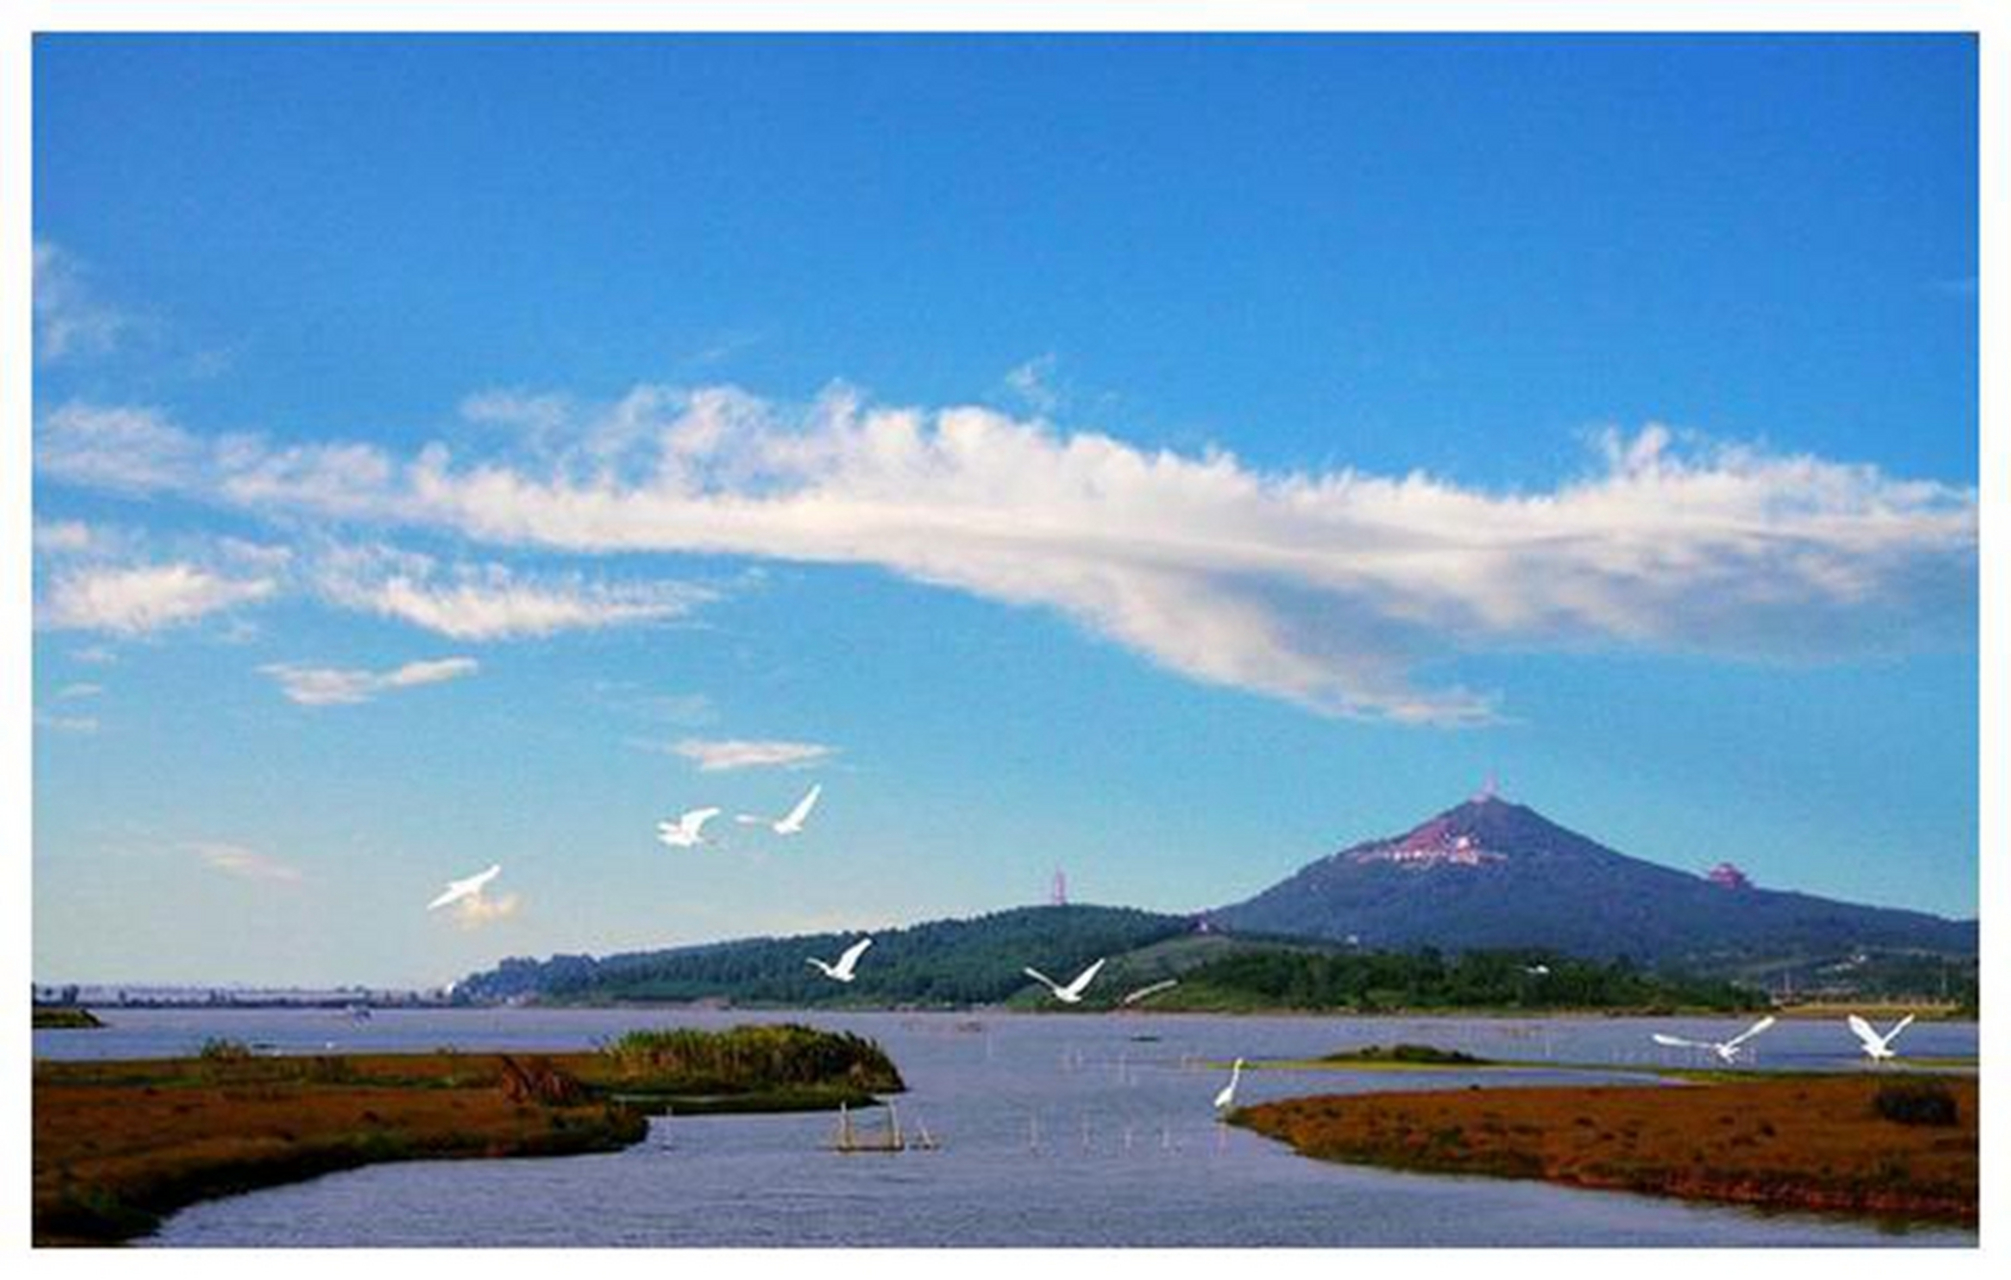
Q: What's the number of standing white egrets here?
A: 1